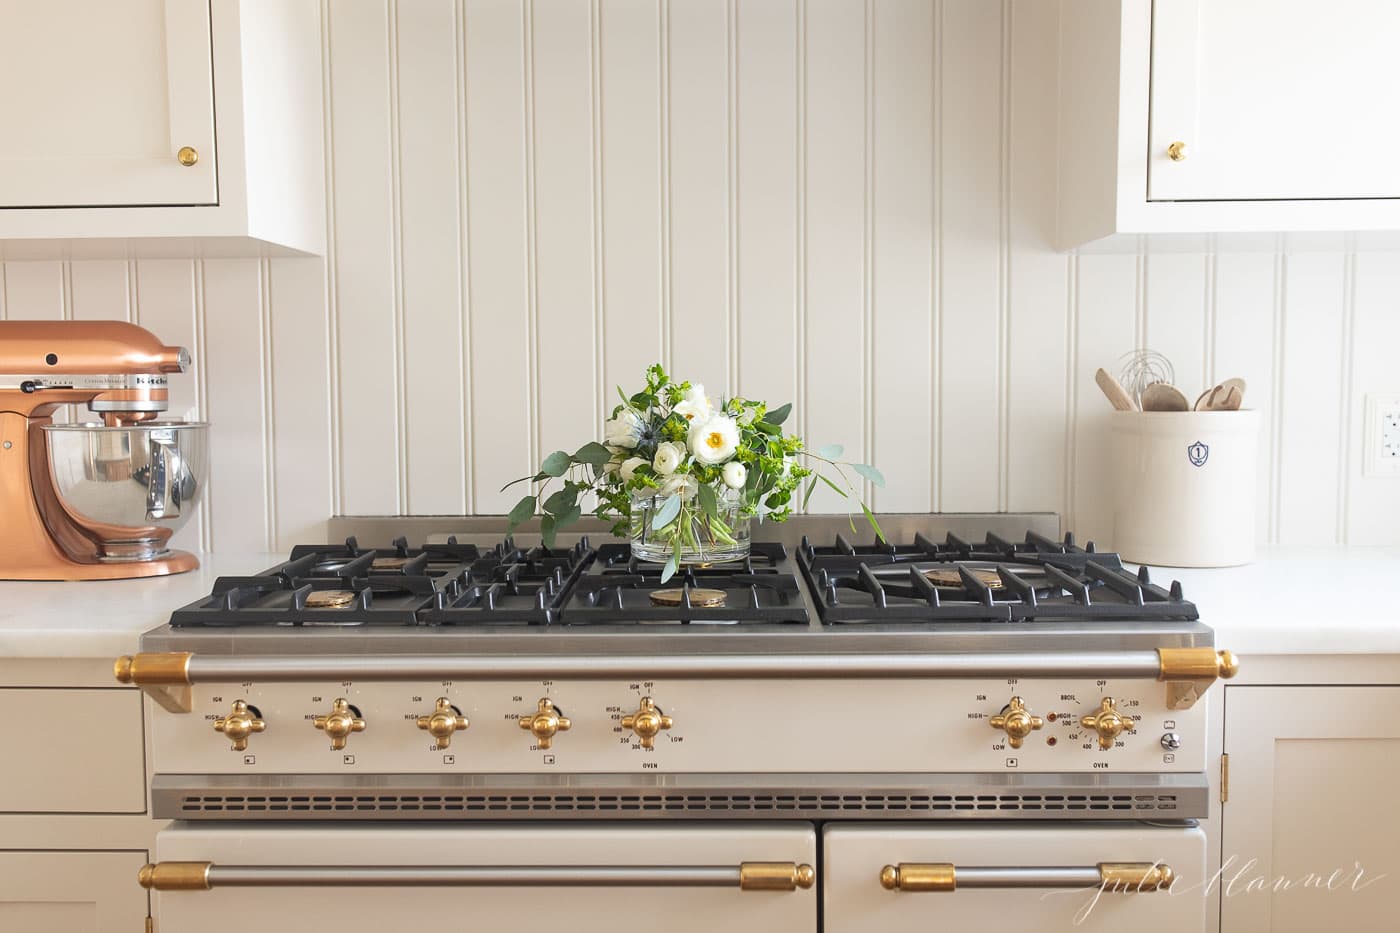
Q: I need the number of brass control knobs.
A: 7